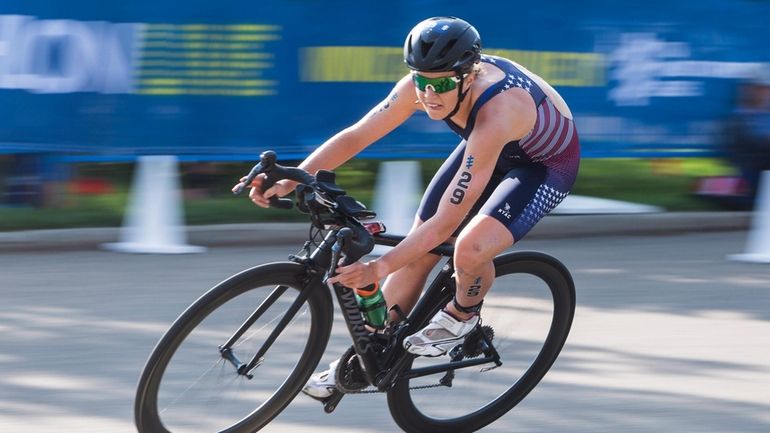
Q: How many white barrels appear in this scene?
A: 3